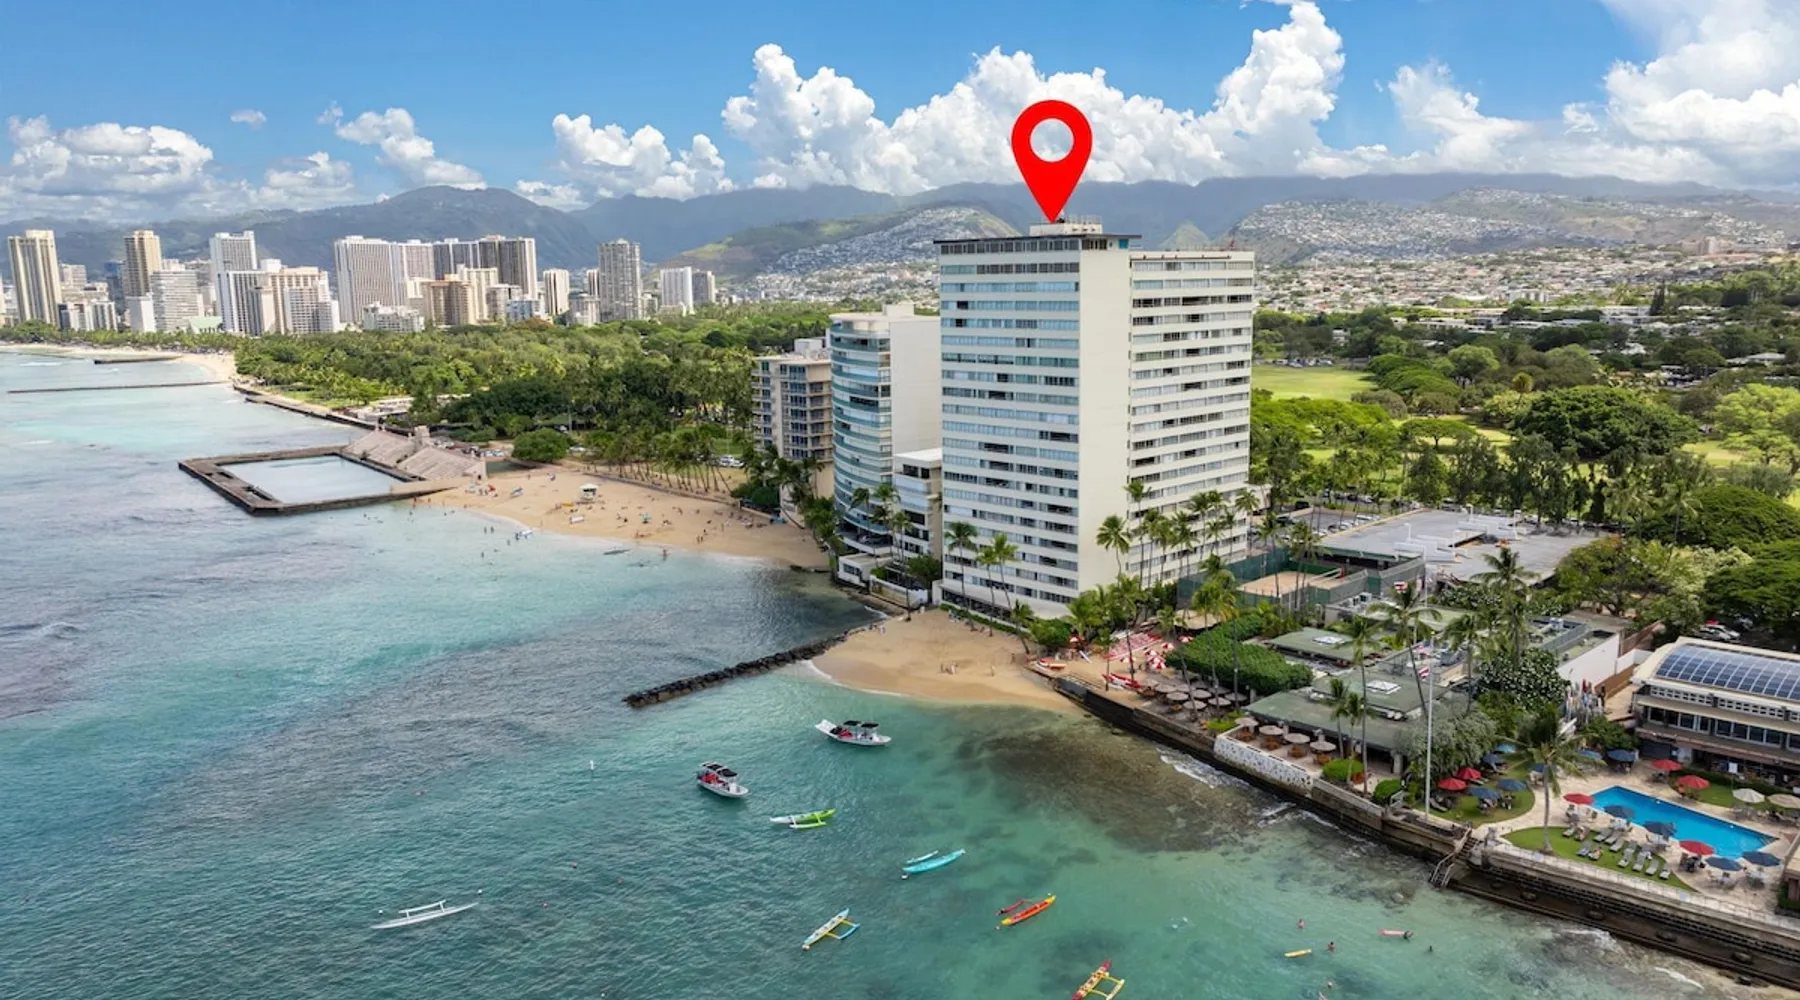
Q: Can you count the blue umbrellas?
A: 11